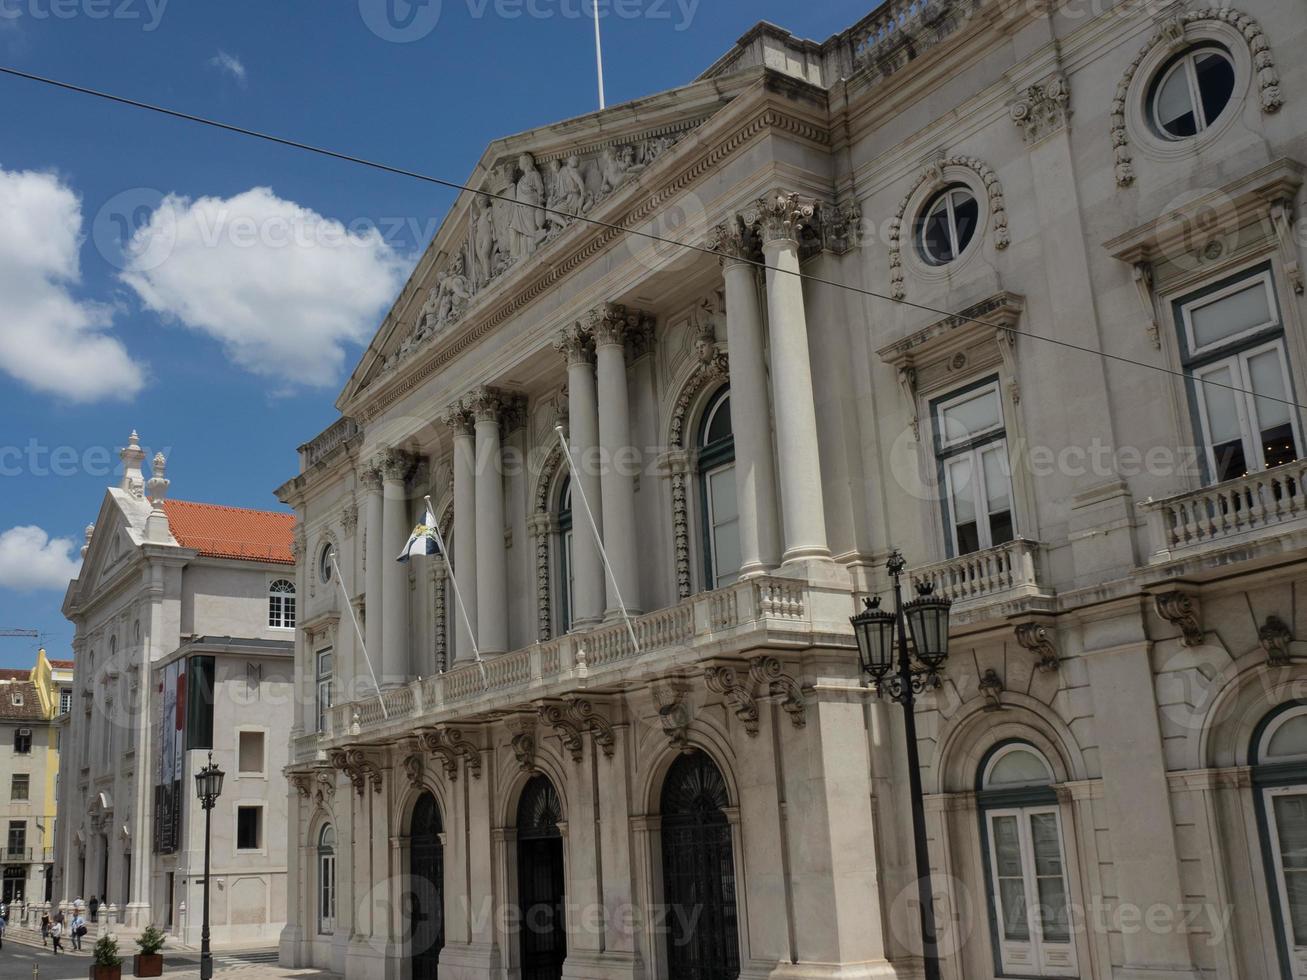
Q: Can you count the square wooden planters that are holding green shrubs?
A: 2